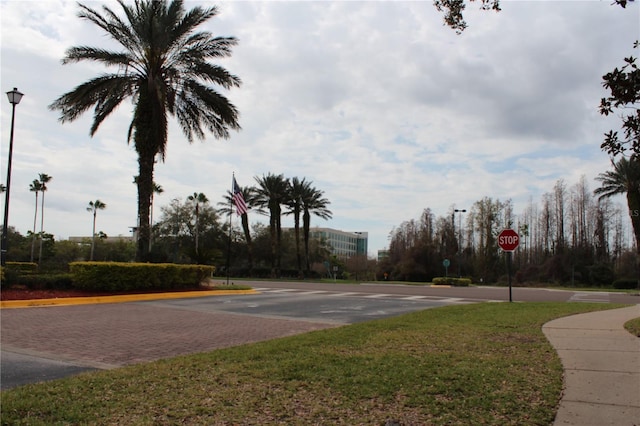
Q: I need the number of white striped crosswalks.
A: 1